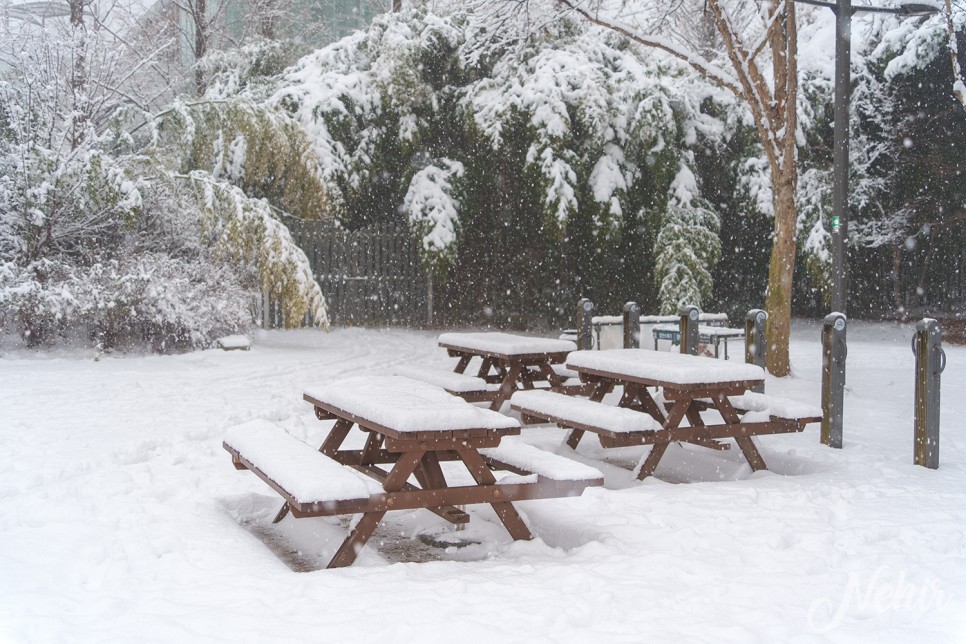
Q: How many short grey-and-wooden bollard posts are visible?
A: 6